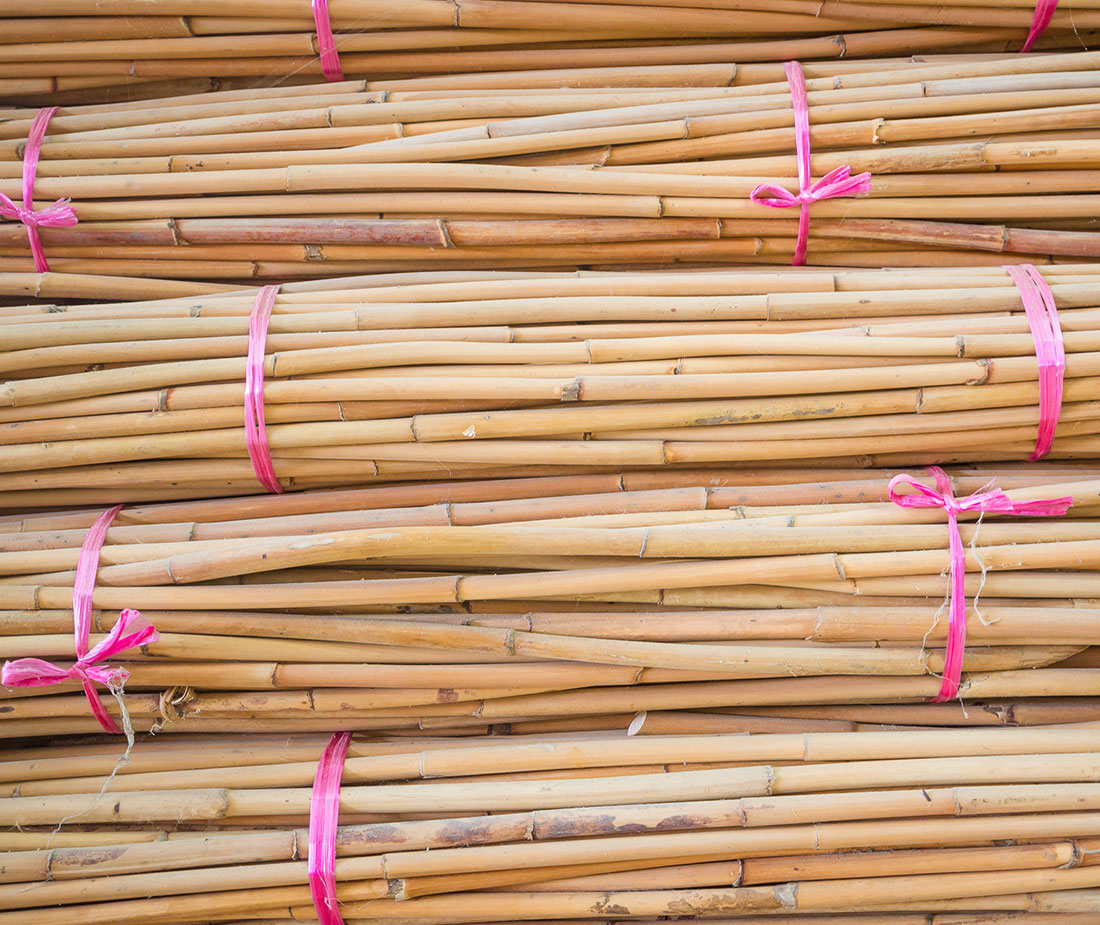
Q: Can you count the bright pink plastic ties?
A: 9